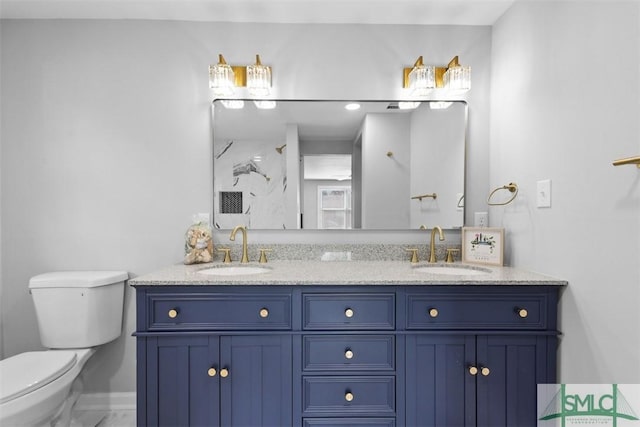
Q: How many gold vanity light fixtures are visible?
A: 2